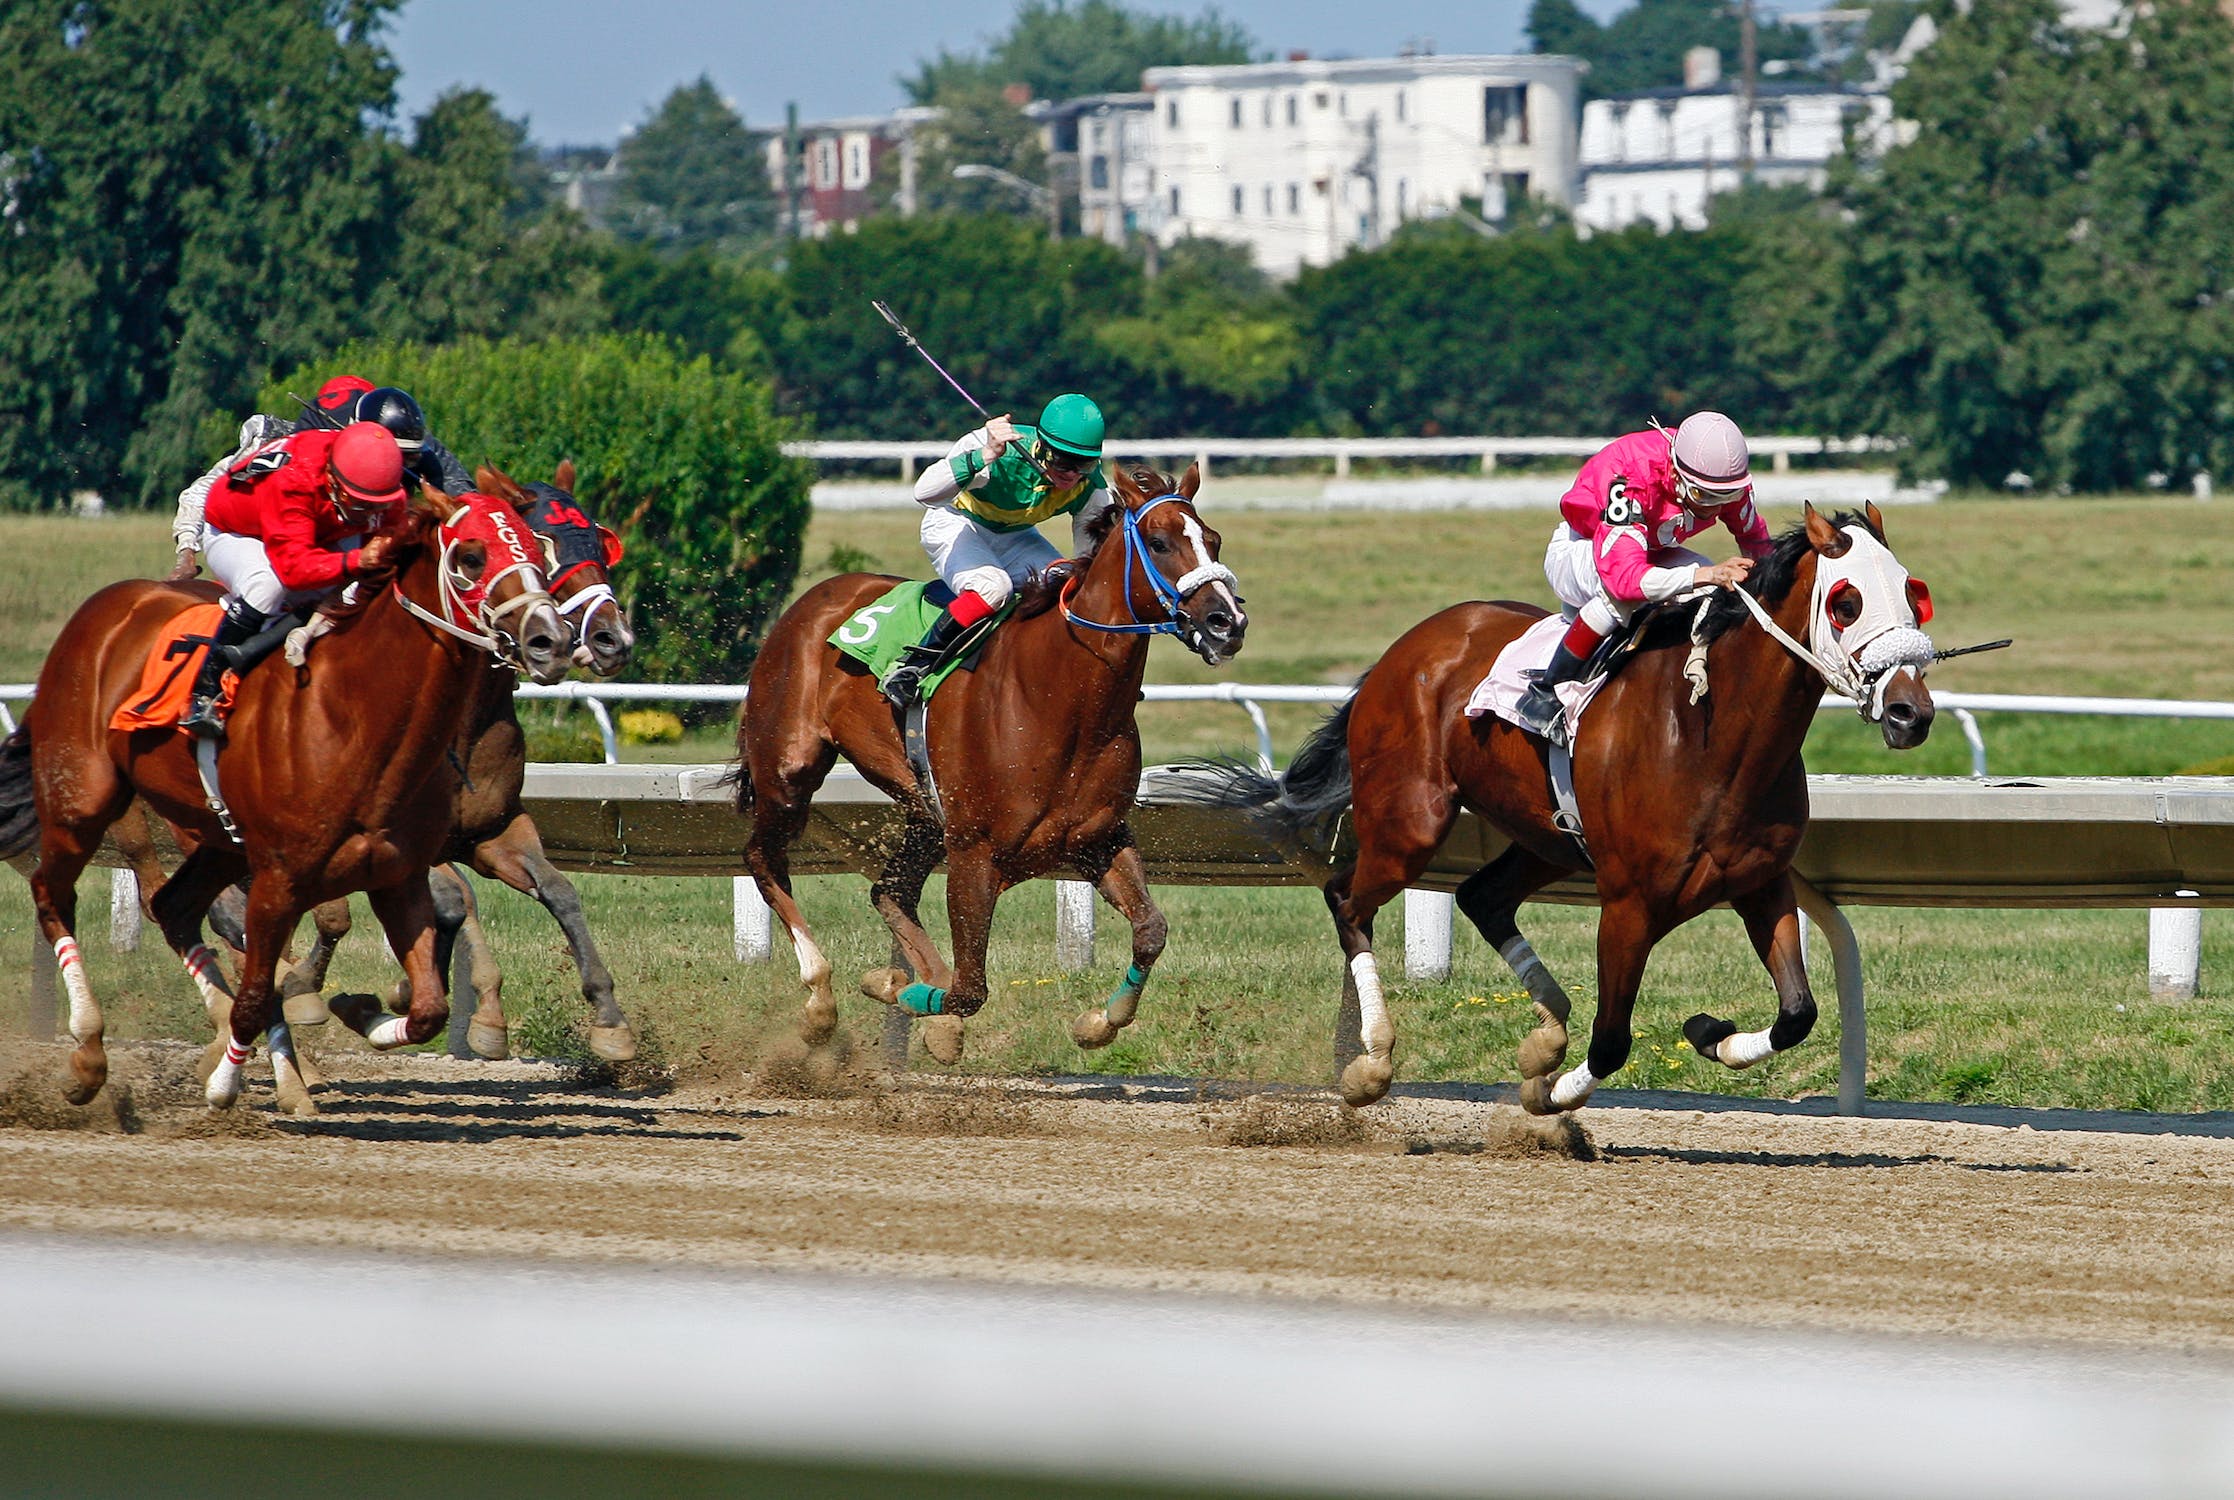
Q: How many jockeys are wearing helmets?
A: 4